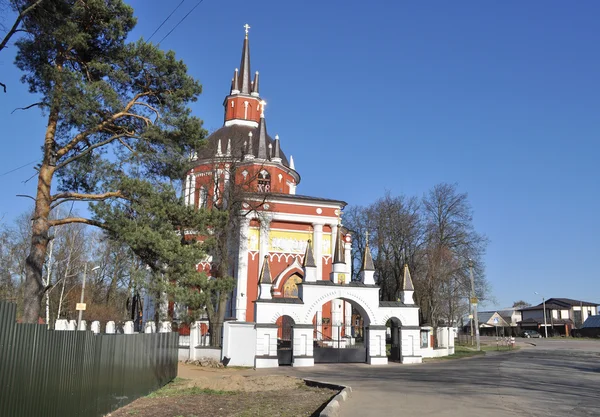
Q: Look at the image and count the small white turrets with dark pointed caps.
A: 5